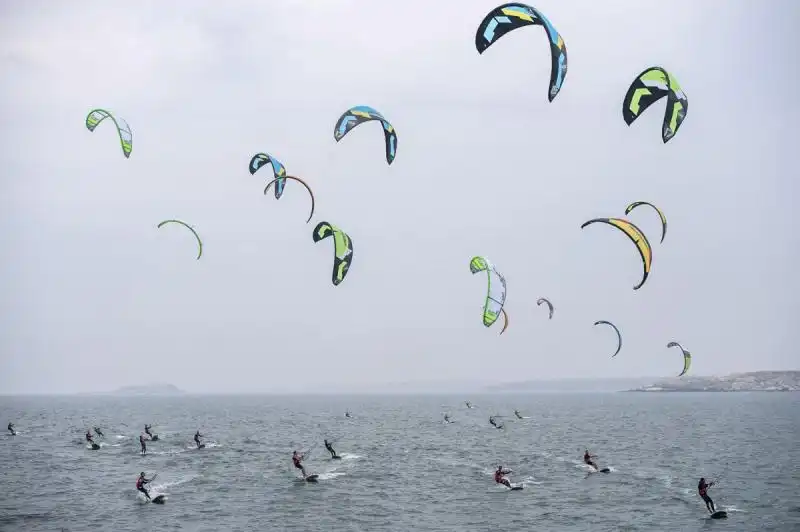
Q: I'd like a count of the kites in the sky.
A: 15